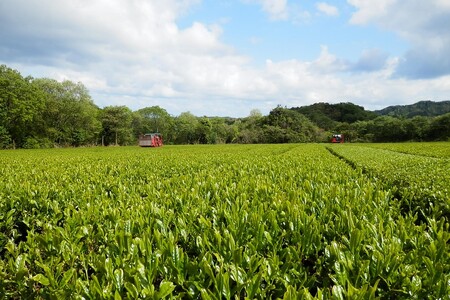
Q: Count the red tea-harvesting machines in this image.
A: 2